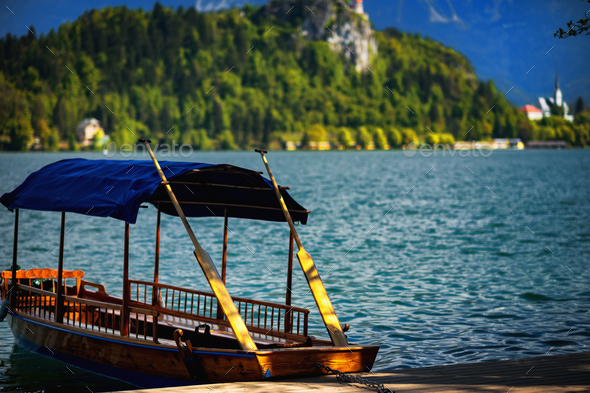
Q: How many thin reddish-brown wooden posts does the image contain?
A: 6